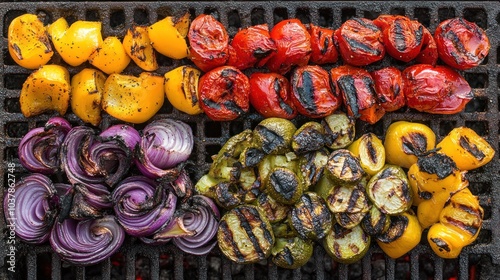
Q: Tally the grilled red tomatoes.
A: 13